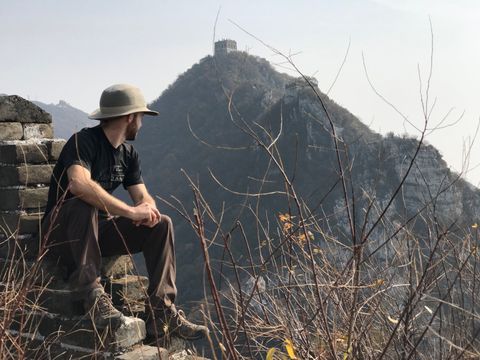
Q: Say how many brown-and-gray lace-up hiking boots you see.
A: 2